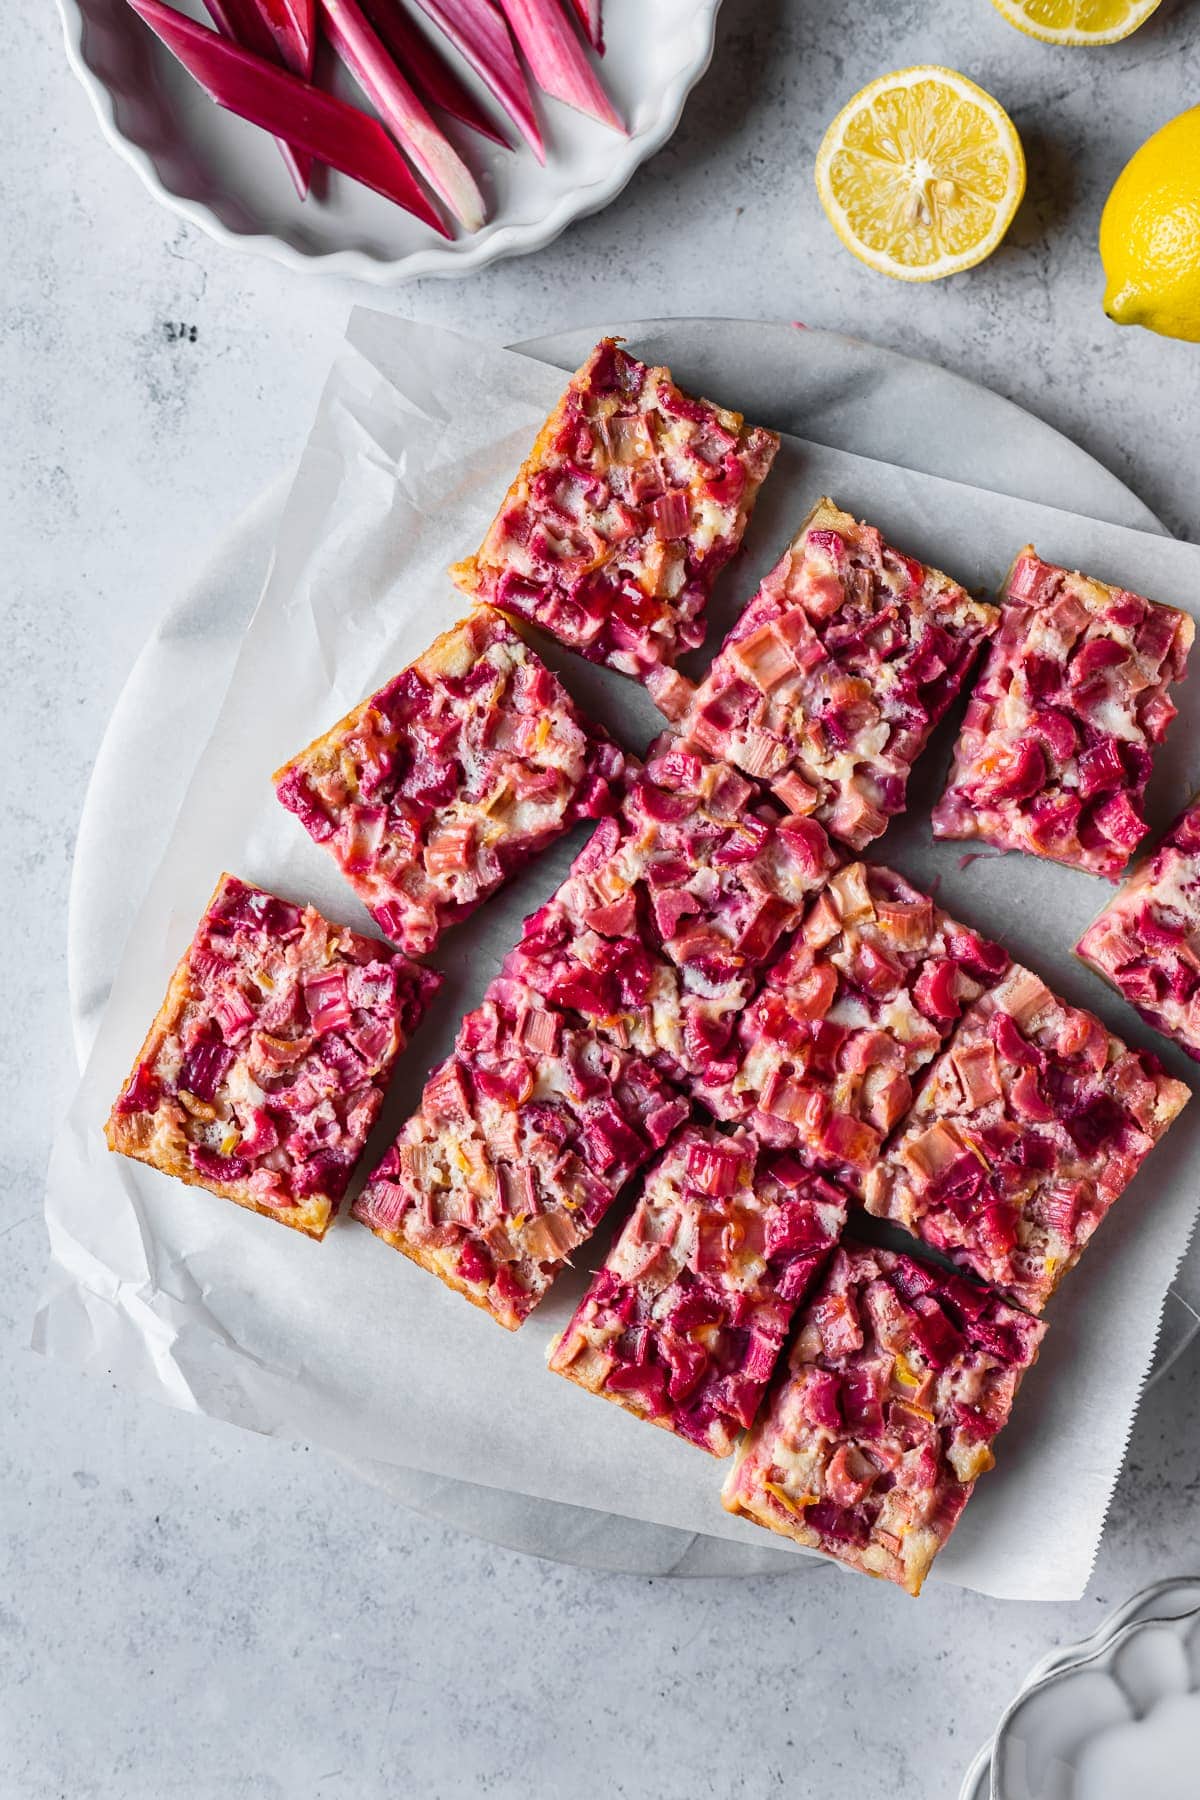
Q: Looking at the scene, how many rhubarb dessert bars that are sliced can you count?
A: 12